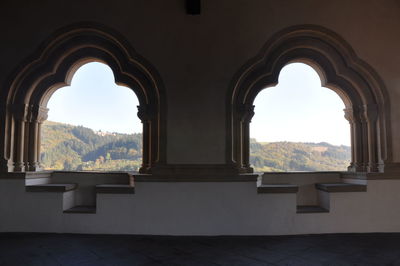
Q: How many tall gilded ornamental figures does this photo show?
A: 0